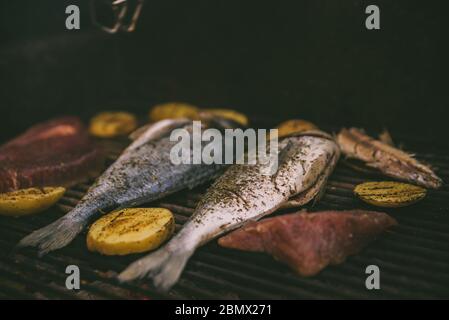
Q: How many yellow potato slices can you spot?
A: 7